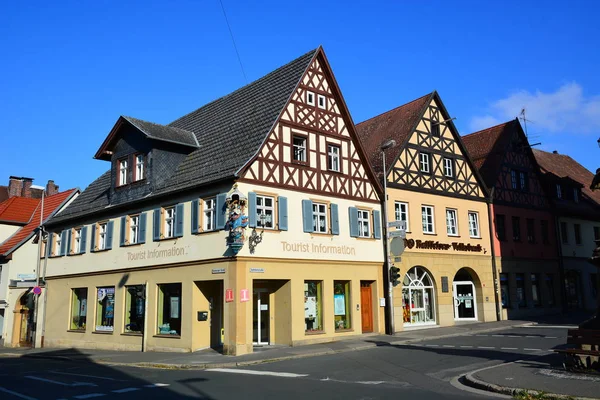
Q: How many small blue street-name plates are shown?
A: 2